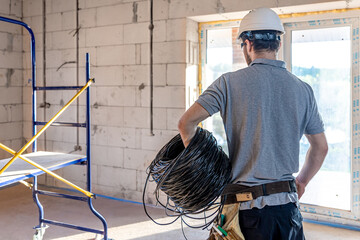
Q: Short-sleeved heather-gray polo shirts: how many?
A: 1